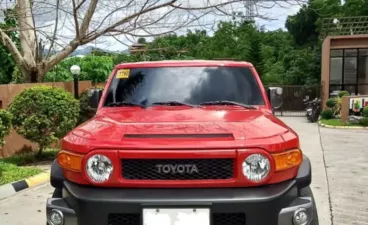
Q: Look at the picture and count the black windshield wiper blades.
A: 3